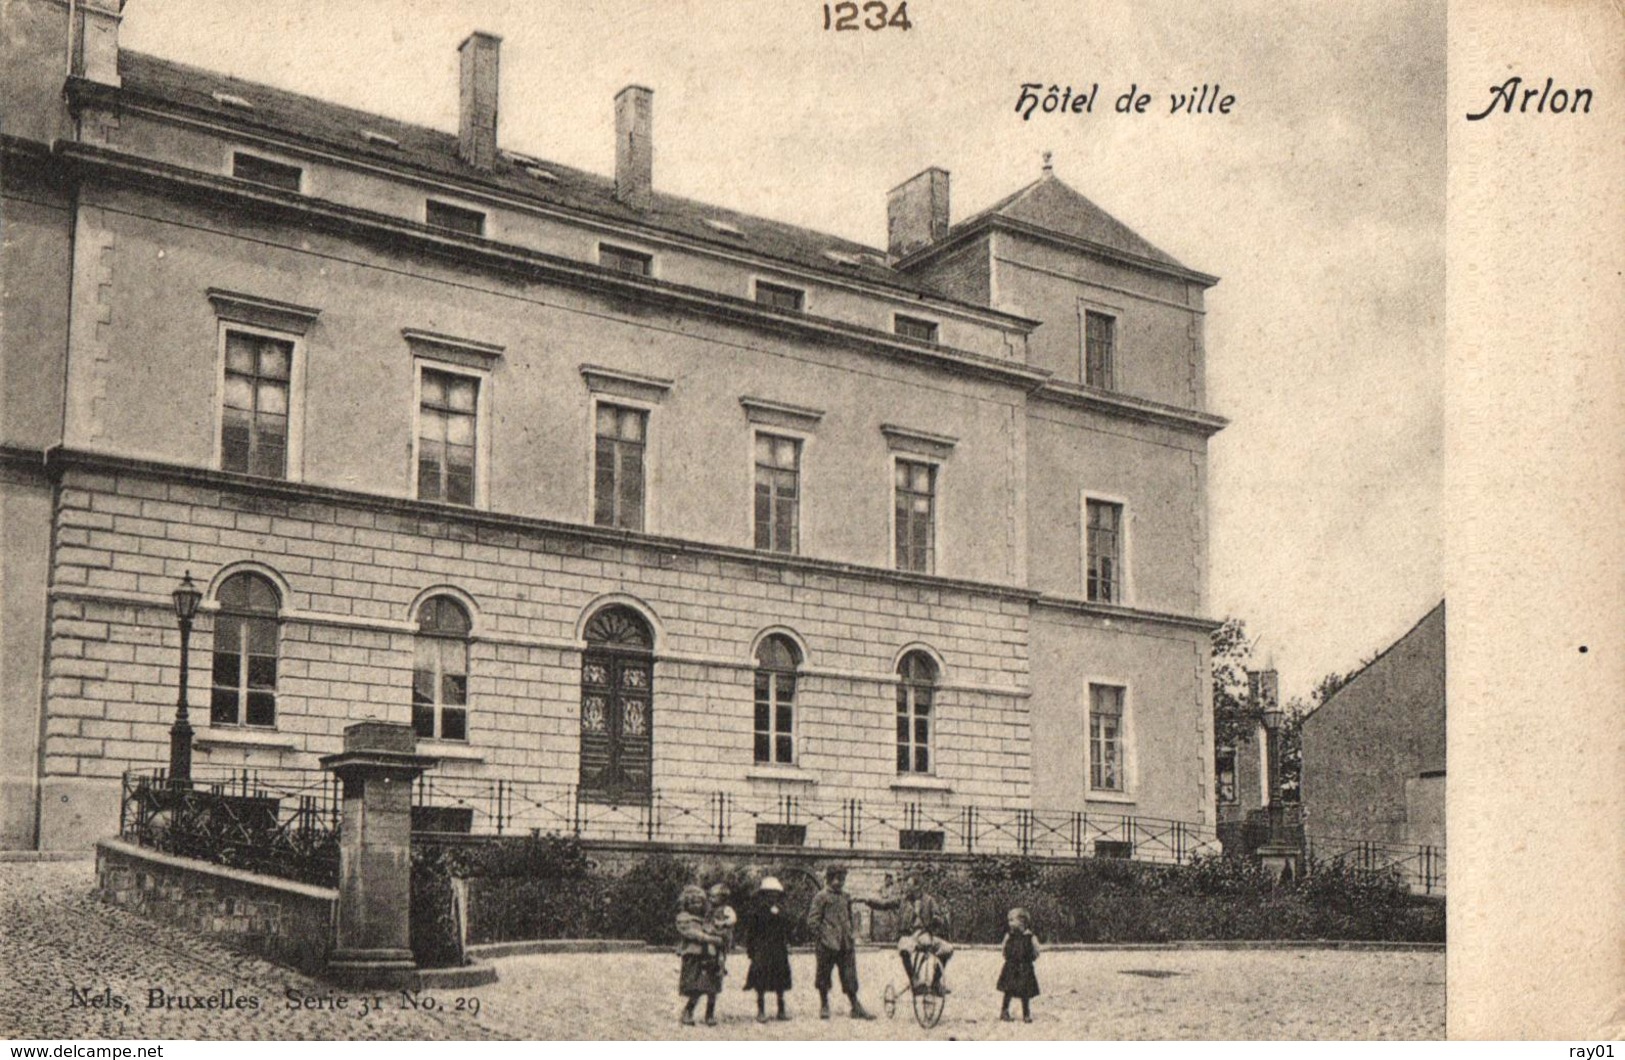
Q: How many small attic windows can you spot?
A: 5